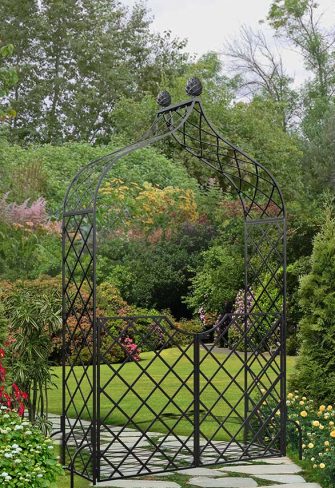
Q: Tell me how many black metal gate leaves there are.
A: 2